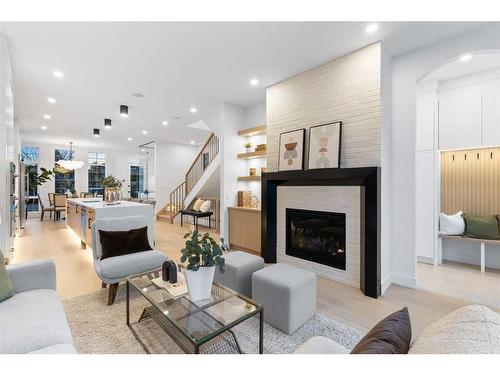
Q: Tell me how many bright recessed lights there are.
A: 13